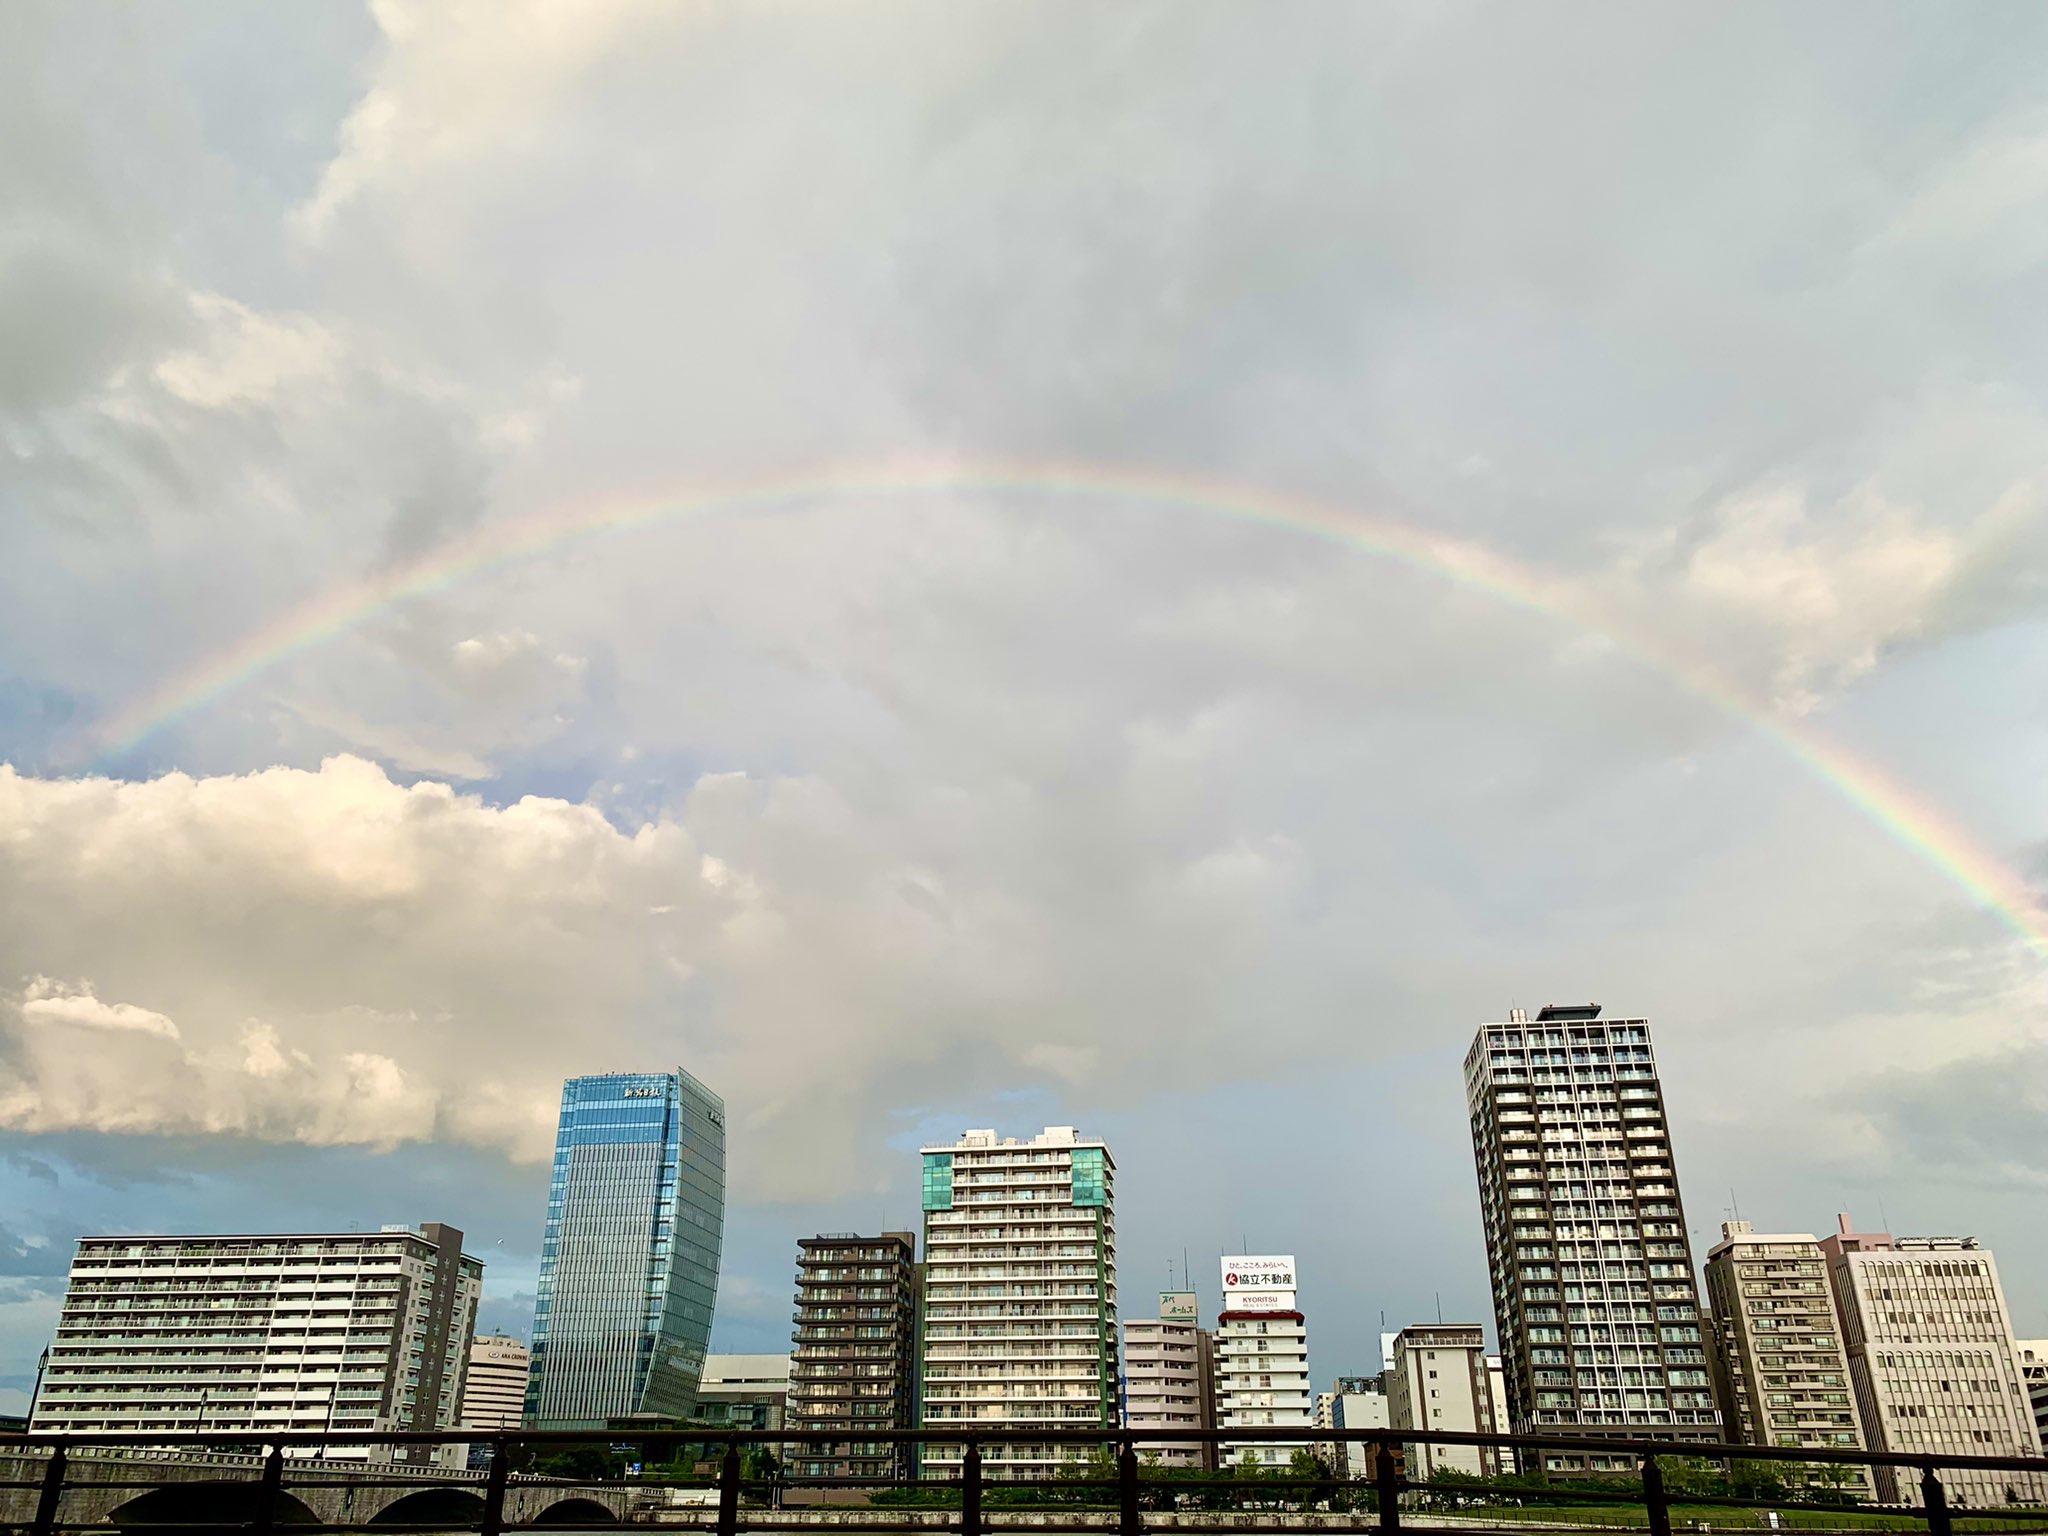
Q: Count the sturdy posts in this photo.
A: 9